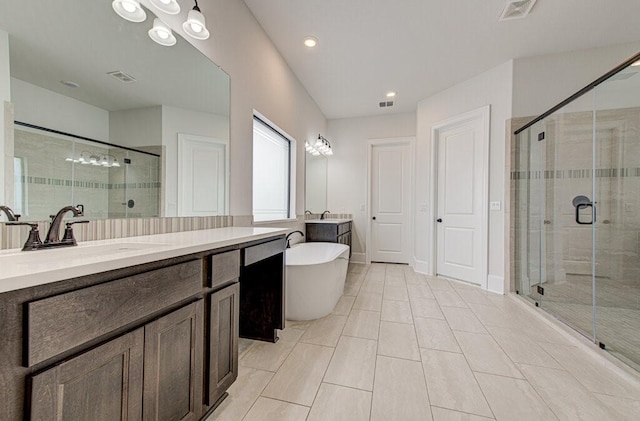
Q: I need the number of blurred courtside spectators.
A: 0